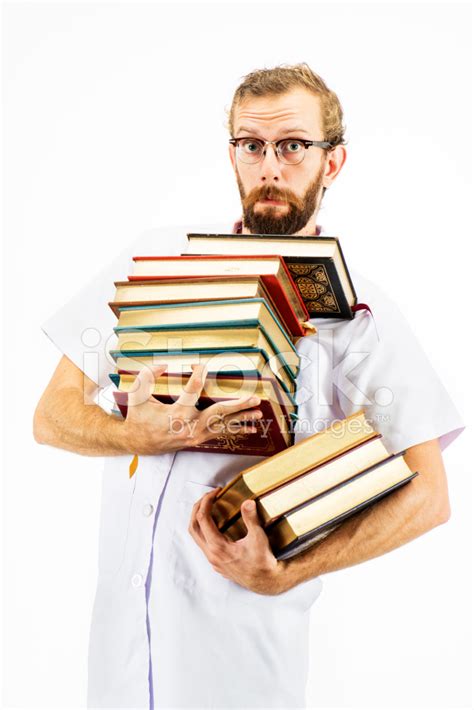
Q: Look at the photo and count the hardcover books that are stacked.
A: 10